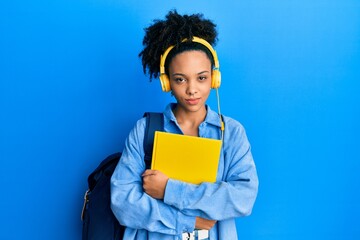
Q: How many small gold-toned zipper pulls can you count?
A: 1